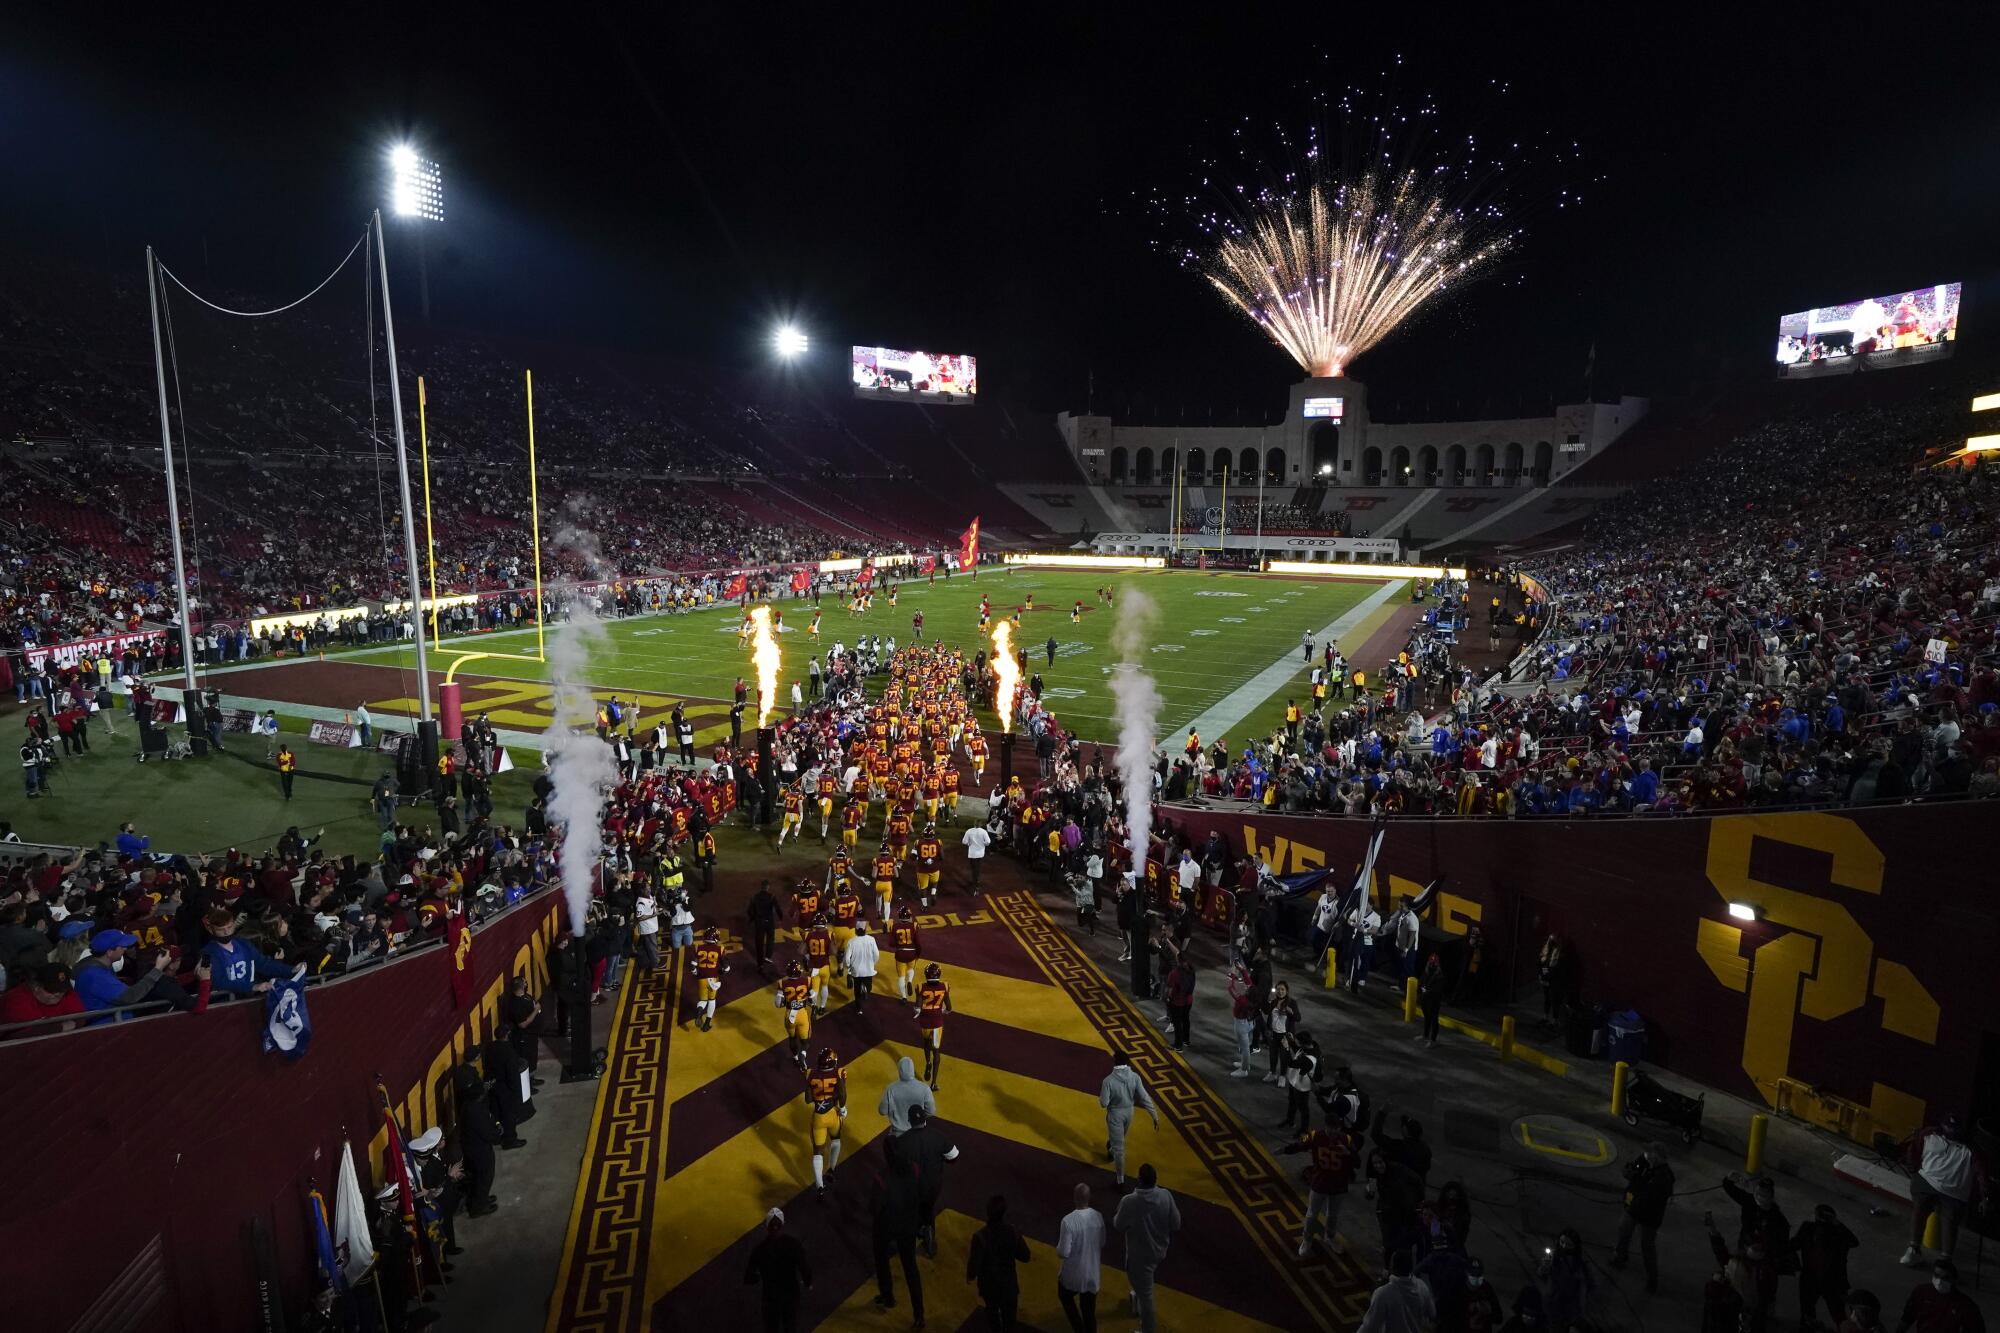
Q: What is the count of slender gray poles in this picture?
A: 4